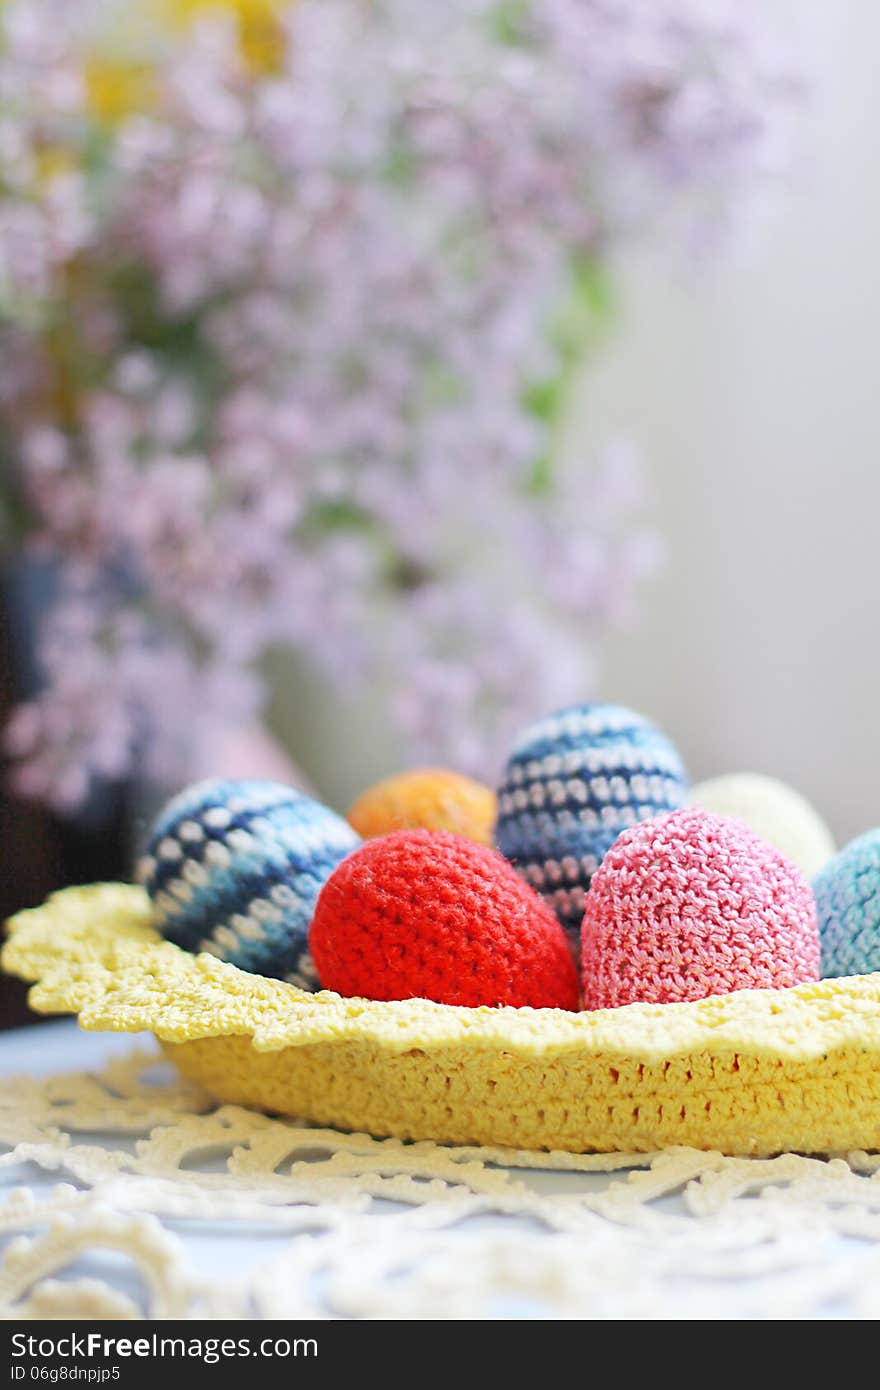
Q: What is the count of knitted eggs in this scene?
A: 7